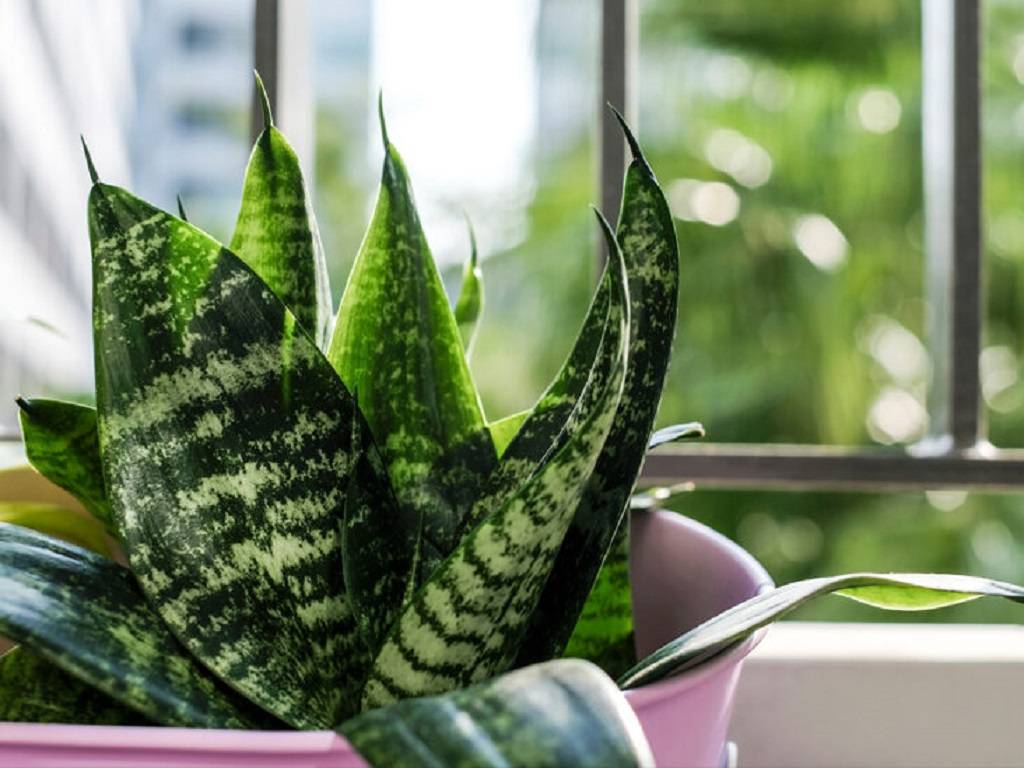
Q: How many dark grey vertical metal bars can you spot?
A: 3